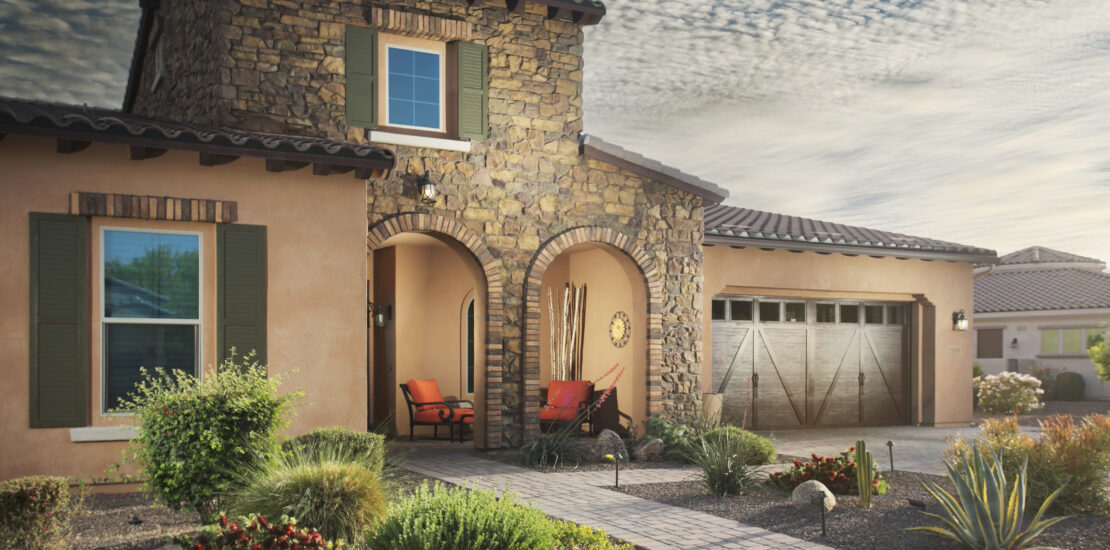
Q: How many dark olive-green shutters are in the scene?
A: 4